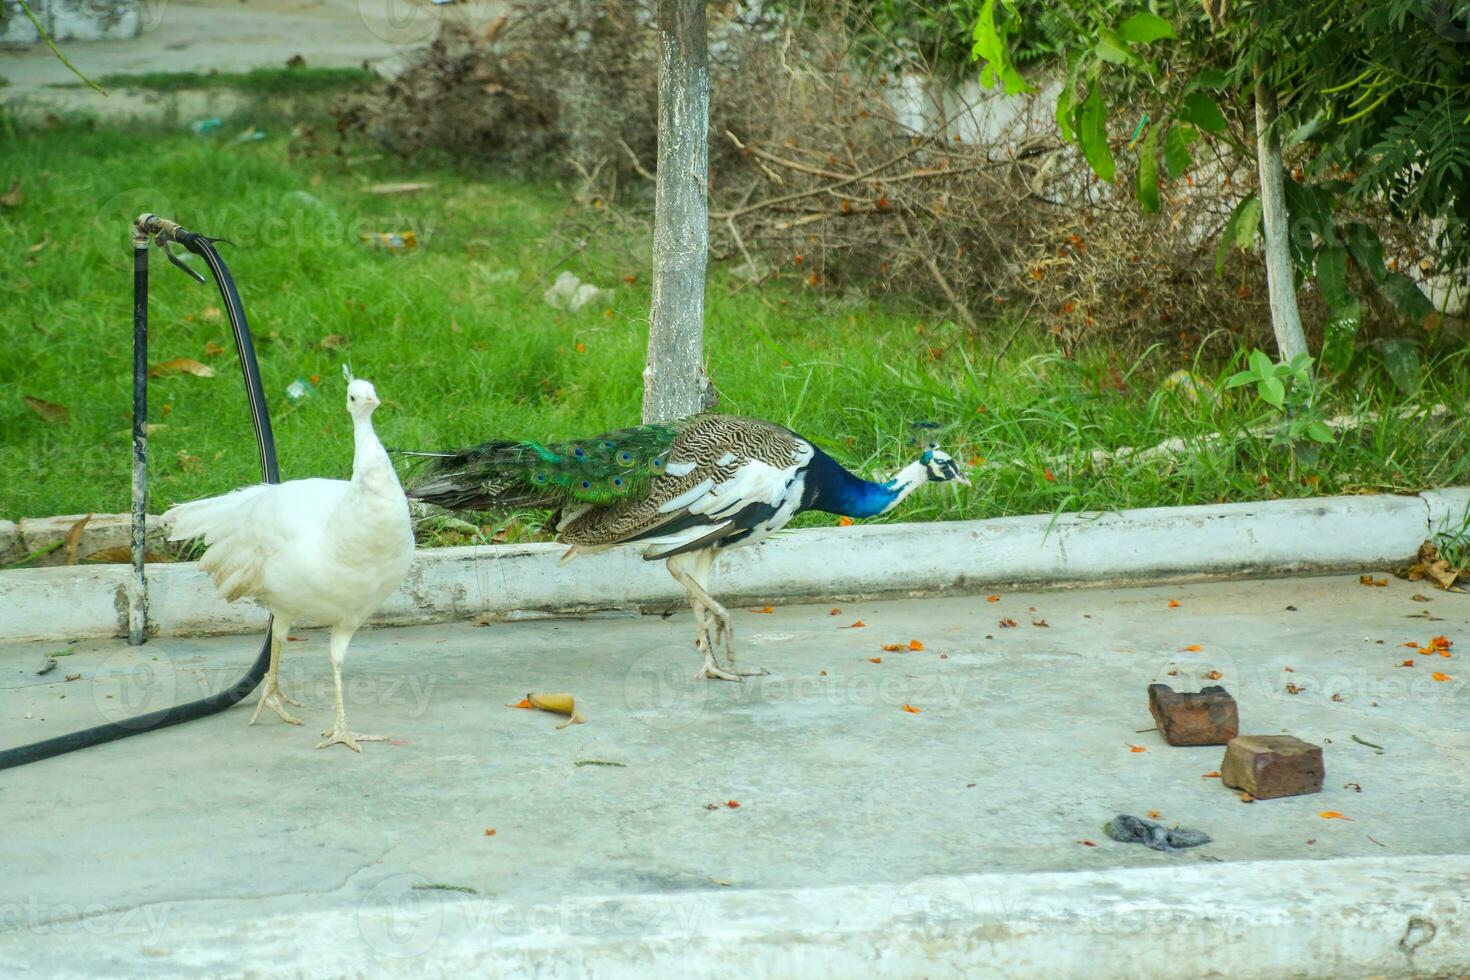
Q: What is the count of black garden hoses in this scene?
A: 1